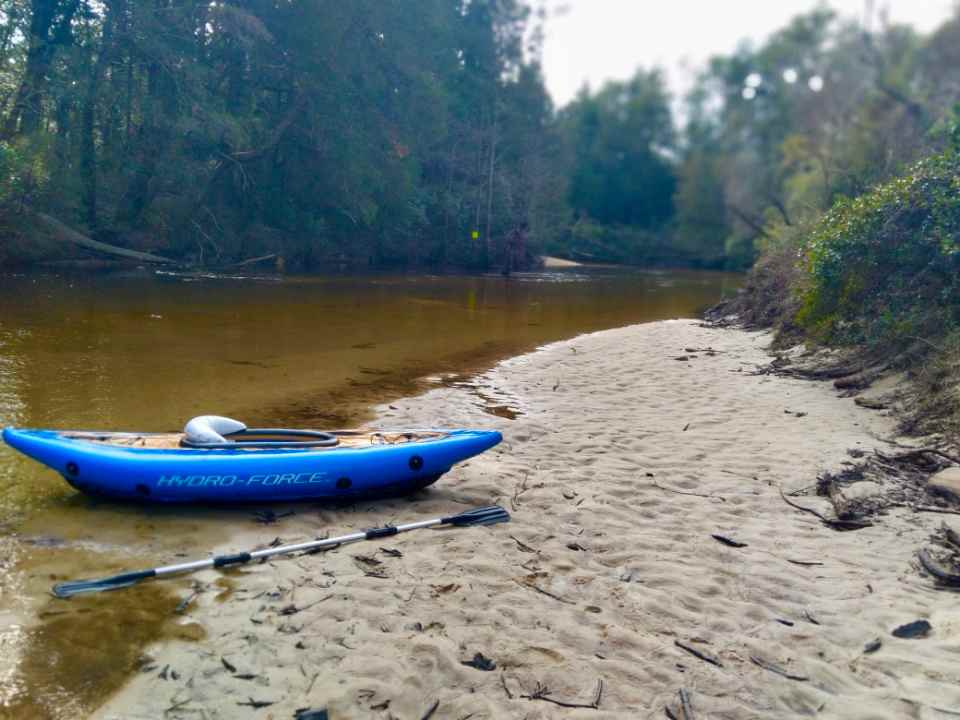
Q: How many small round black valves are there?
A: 4